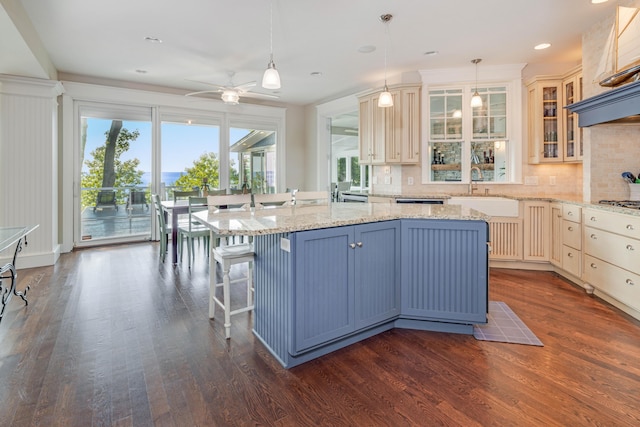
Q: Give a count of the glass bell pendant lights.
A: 3